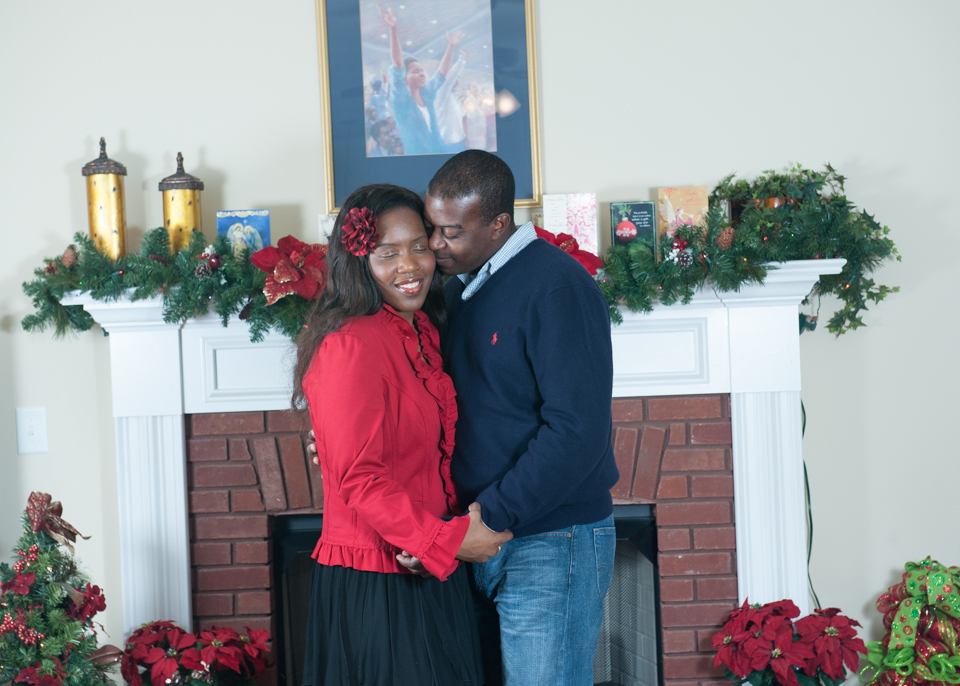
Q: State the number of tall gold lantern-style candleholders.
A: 2